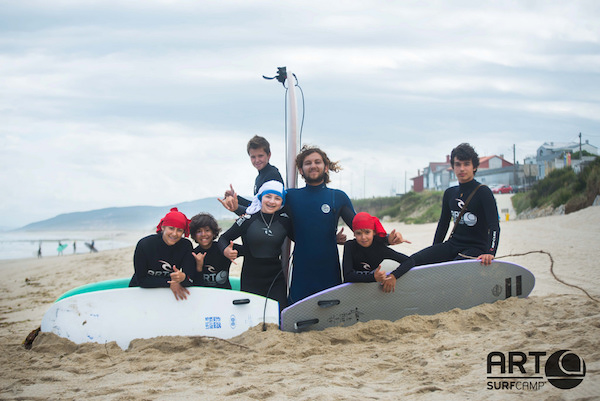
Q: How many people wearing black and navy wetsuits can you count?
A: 7